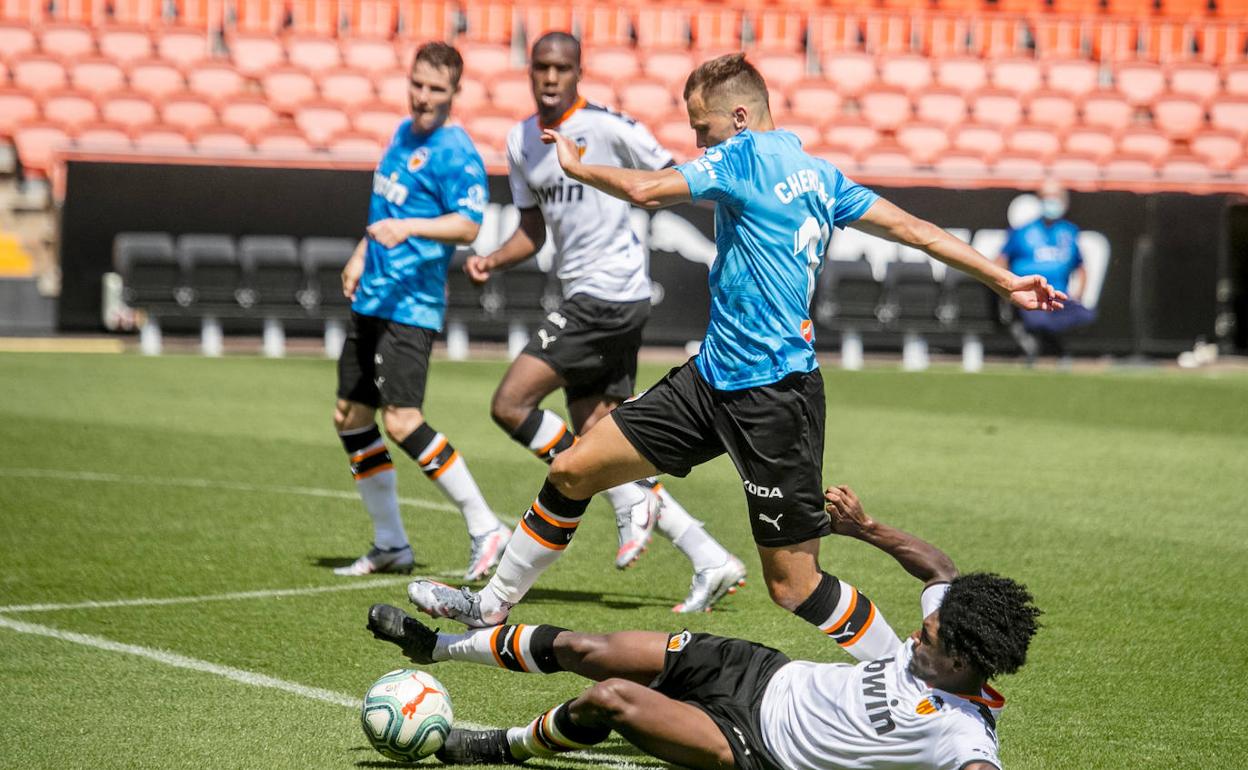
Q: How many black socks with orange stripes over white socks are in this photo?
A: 8